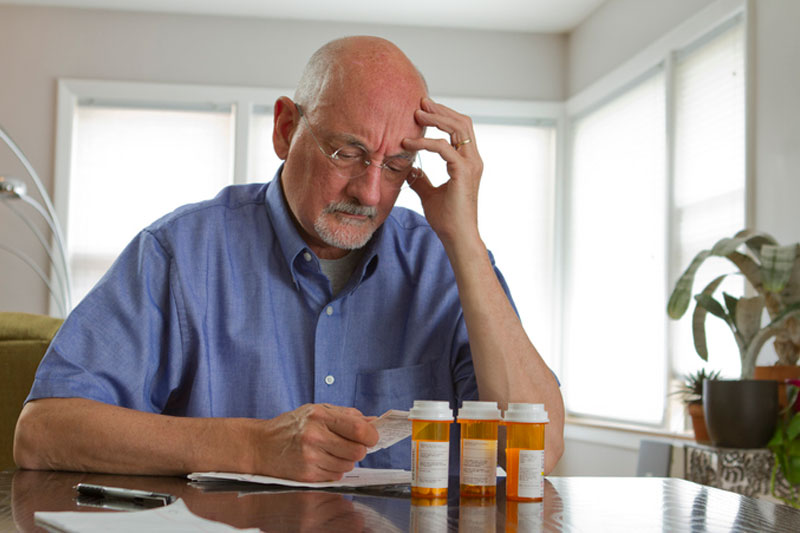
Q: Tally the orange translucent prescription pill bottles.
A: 3